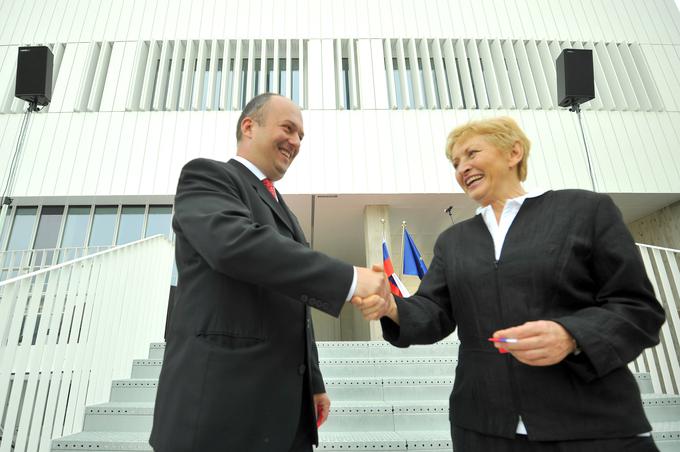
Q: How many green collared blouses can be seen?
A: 0